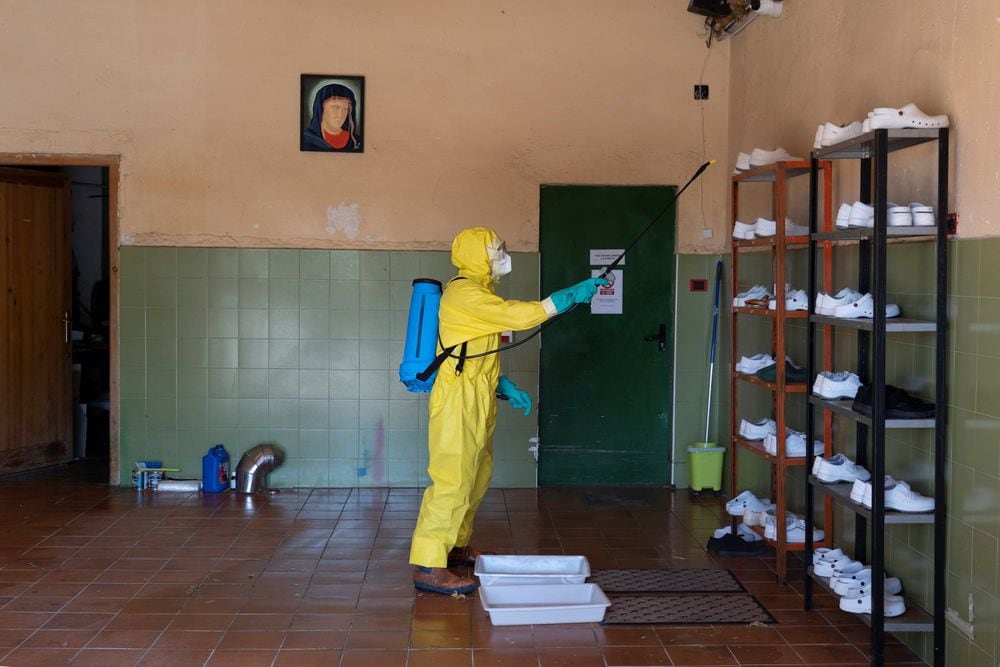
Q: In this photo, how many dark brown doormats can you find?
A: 2